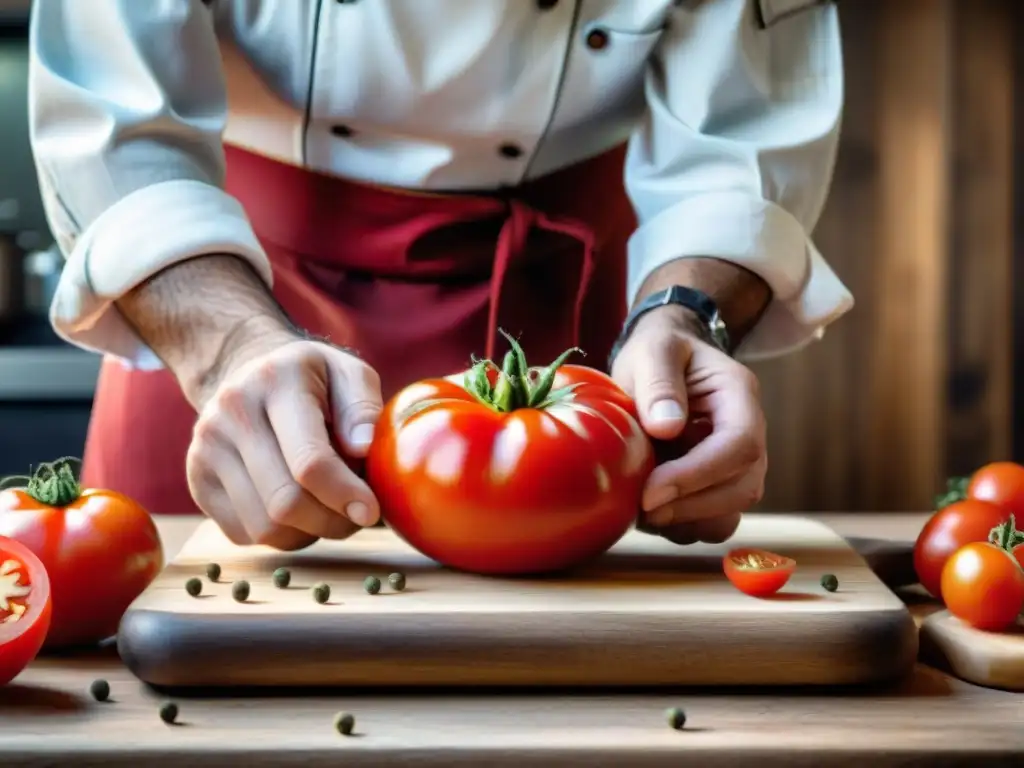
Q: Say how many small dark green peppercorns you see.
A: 12